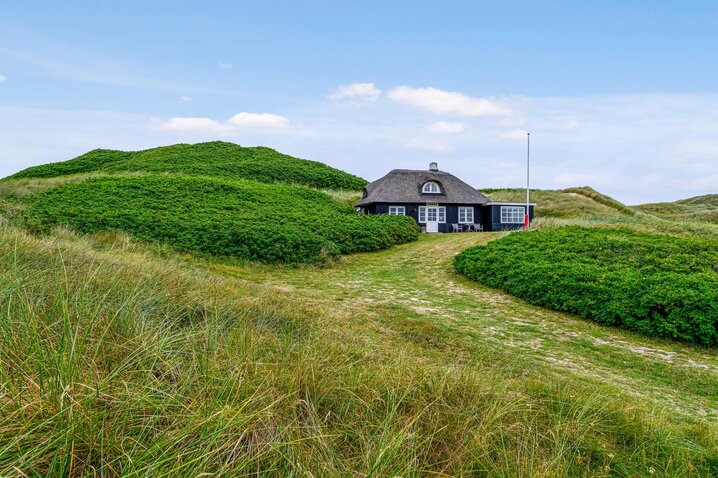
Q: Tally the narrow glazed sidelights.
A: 2